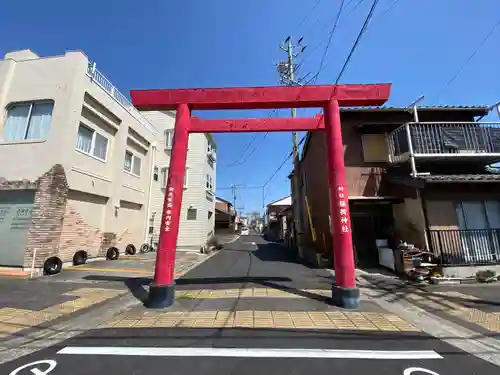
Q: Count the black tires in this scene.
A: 5